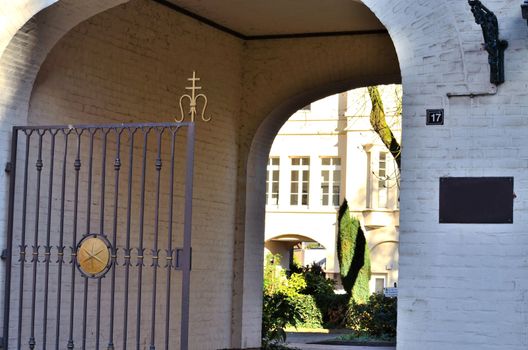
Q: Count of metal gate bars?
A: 12